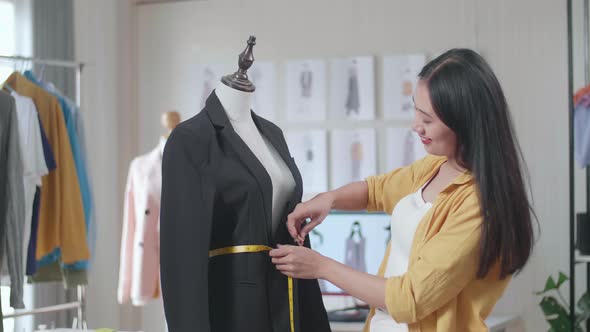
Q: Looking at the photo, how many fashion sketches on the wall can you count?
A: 8